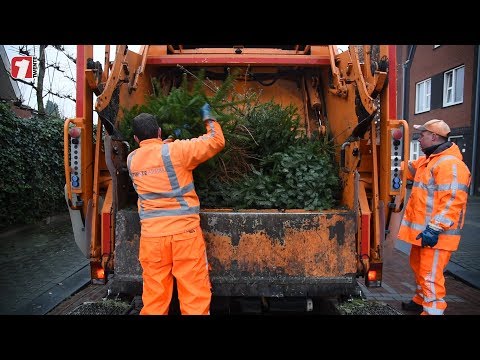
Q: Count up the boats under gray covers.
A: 0